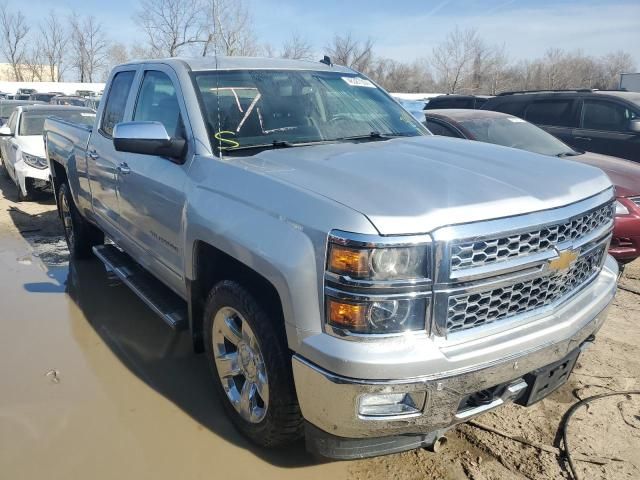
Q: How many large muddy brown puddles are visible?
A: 1